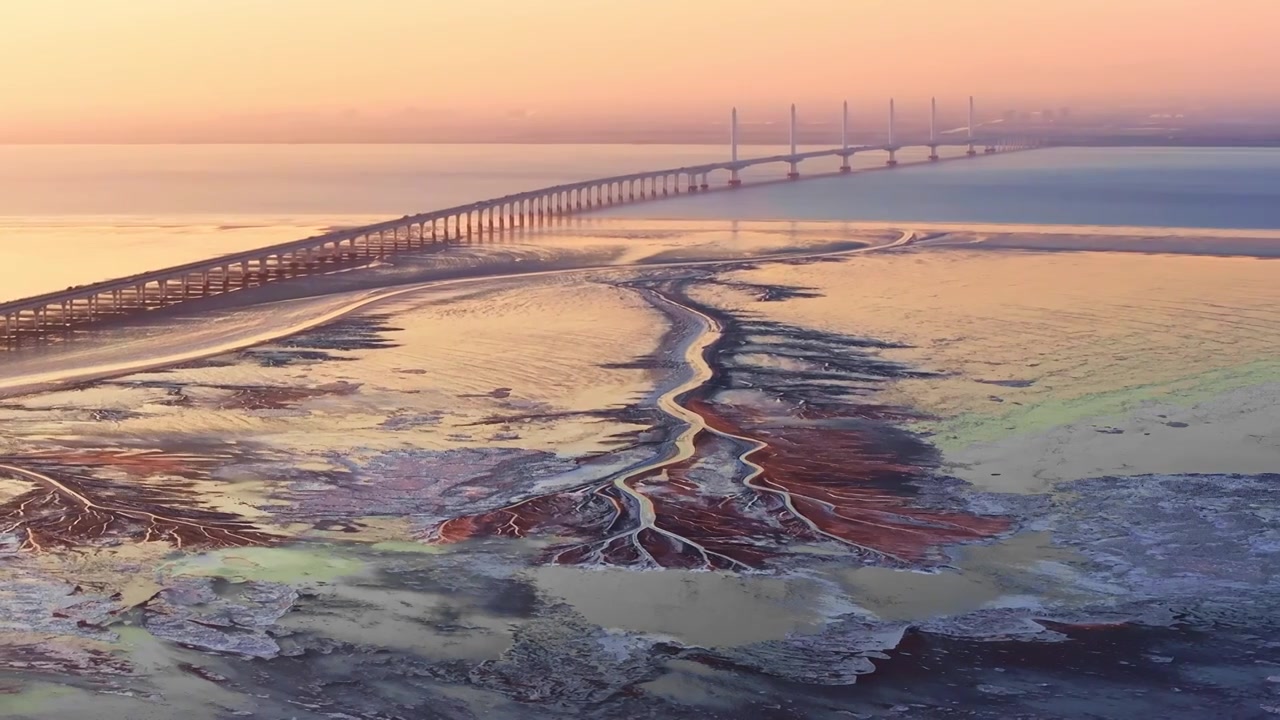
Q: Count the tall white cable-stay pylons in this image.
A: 6